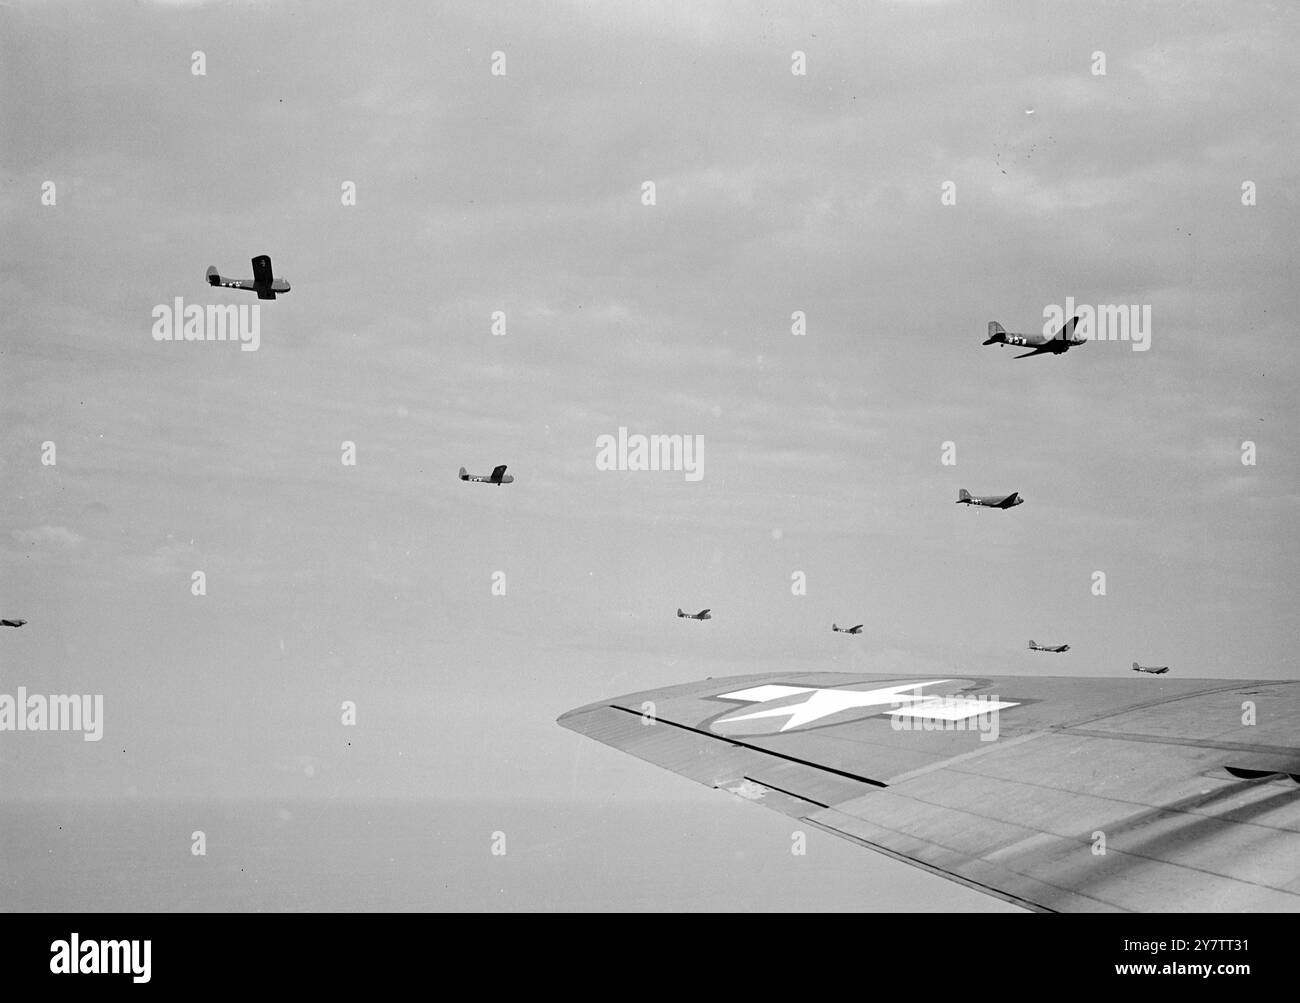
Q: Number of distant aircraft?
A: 9